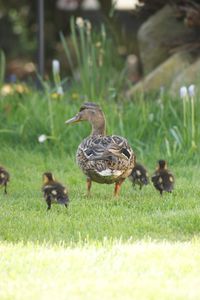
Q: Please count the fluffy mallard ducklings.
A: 4